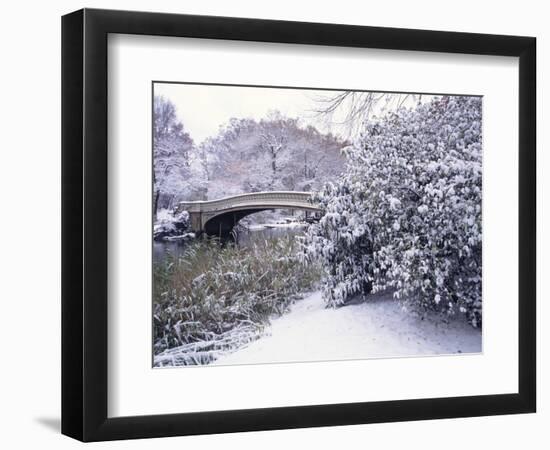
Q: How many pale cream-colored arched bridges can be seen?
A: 1